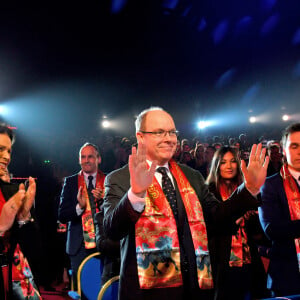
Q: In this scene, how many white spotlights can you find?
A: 5